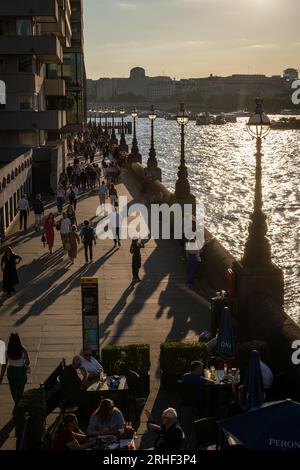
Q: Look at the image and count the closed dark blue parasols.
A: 2